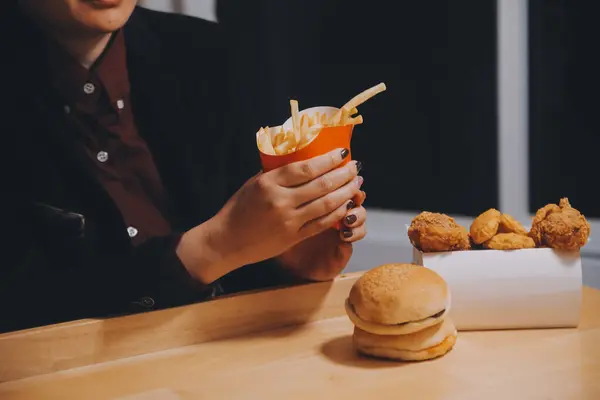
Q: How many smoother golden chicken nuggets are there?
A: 3